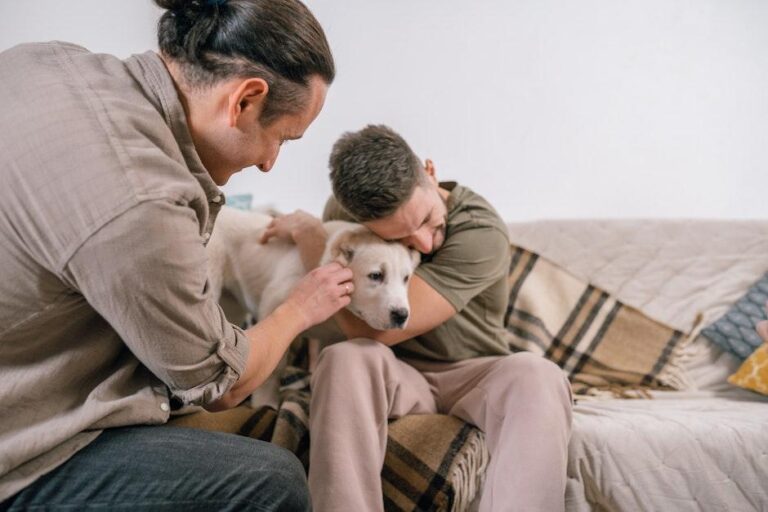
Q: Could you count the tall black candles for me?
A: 0